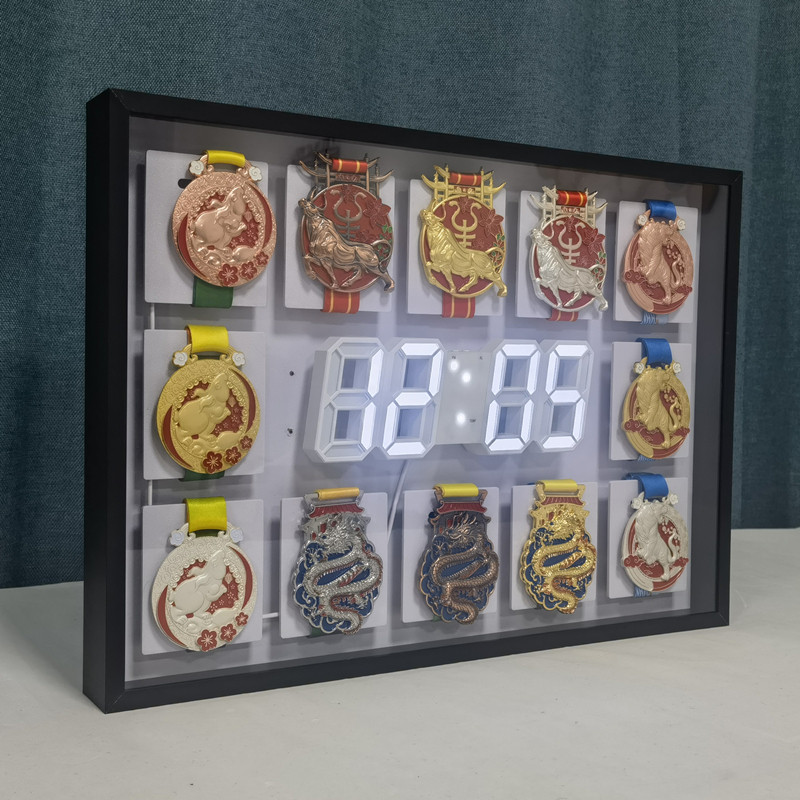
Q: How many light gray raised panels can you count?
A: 12